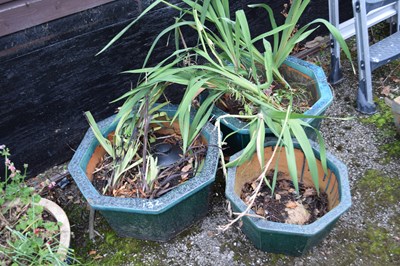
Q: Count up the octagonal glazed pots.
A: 3